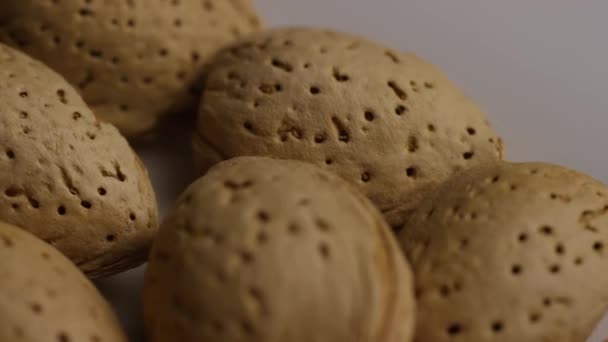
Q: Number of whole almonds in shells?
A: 6